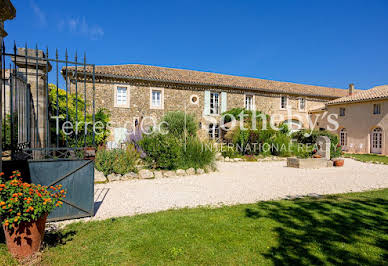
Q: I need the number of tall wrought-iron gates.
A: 1